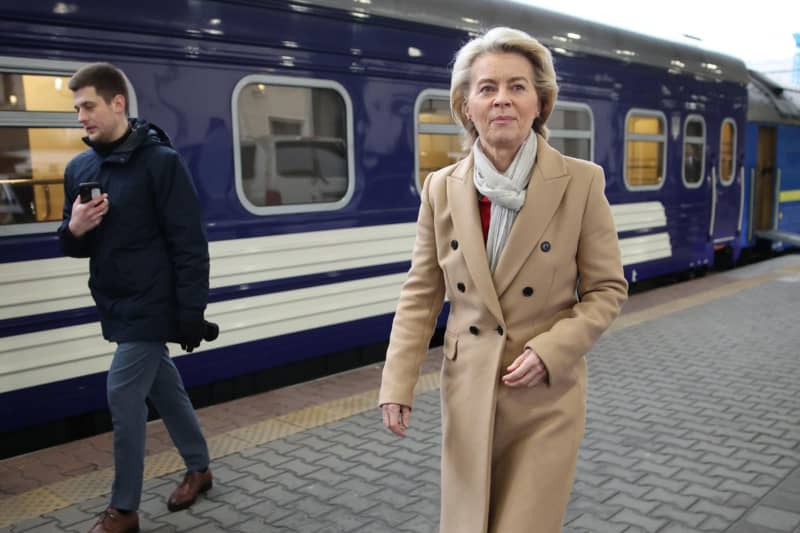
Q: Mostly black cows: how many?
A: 0